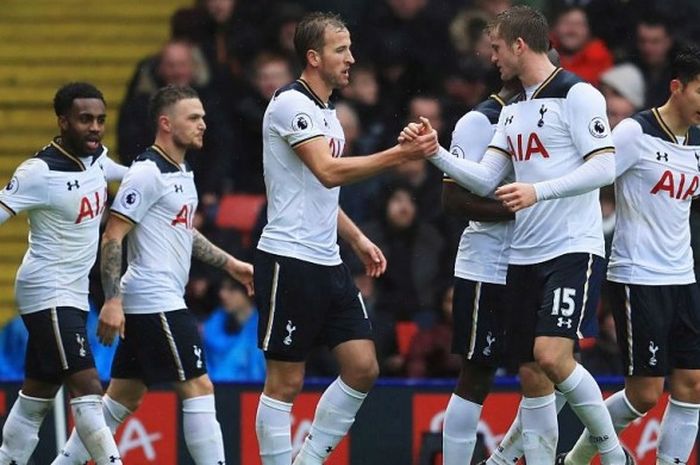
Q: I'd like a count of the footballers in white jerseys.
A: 6